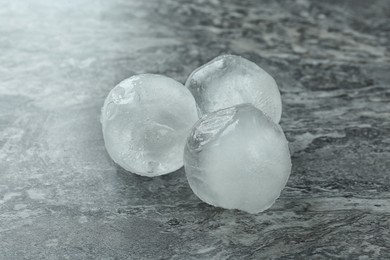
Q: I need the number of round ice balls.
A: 3